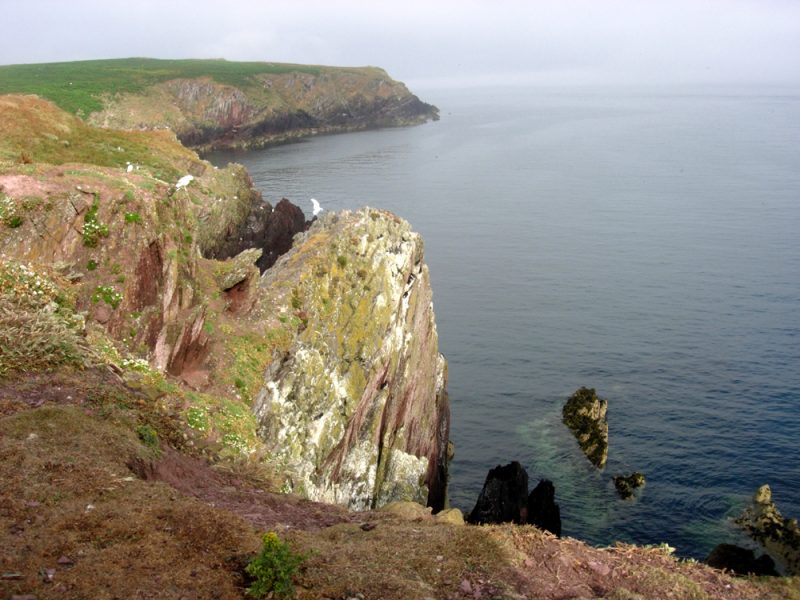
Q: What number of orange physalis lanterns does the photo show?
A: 0